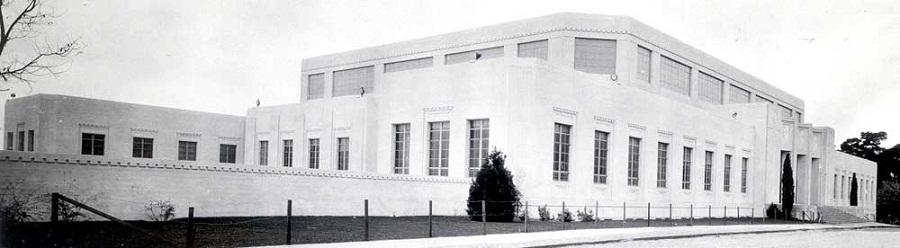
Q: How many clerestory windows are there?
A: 13